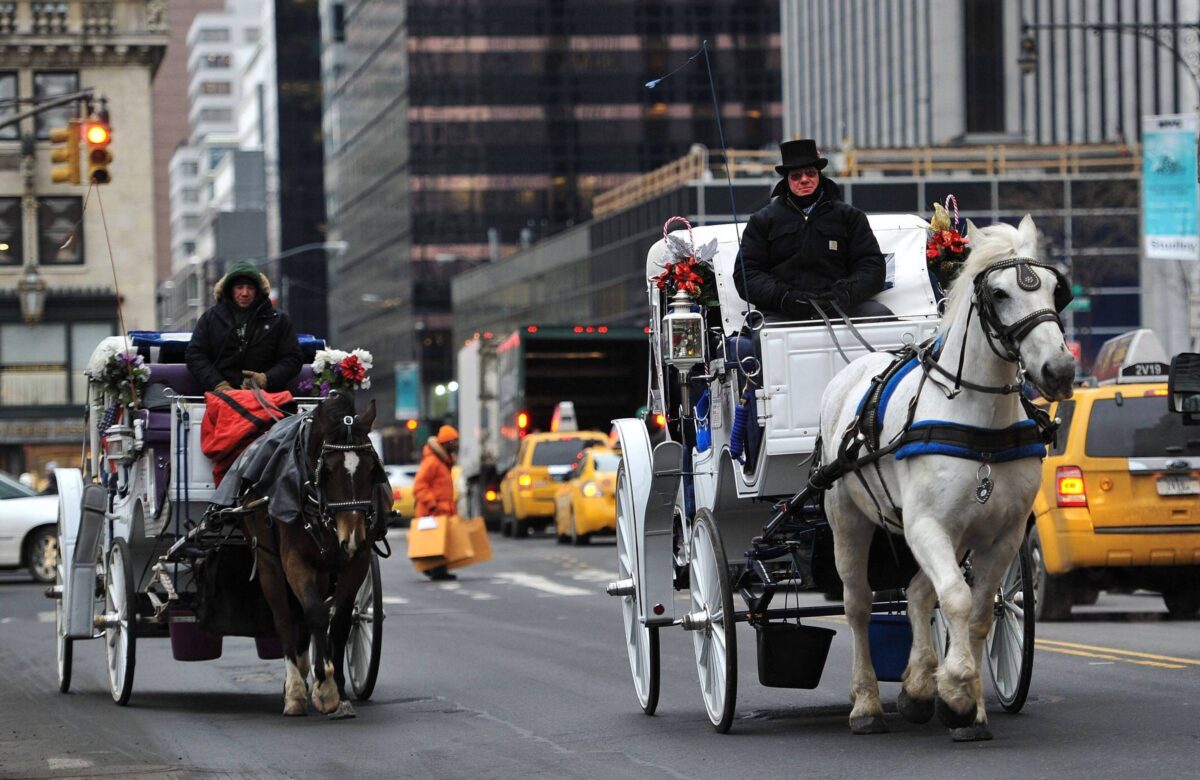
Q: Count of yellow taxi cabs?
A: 4